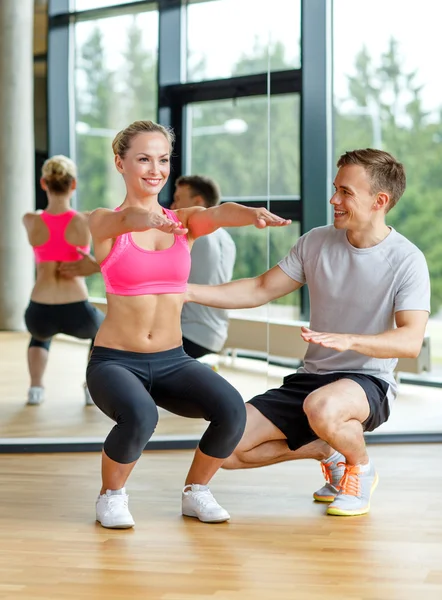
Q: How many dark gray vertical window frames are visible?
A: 3